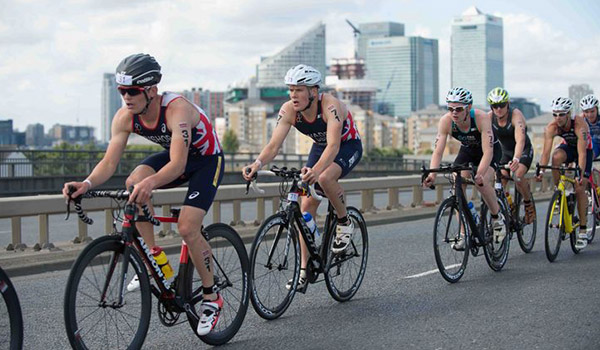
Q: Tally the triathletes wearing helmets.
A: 6